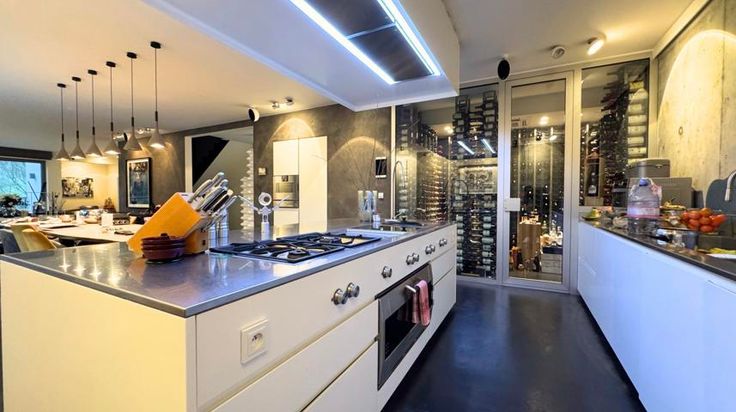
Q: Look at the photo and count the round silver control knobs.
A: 9